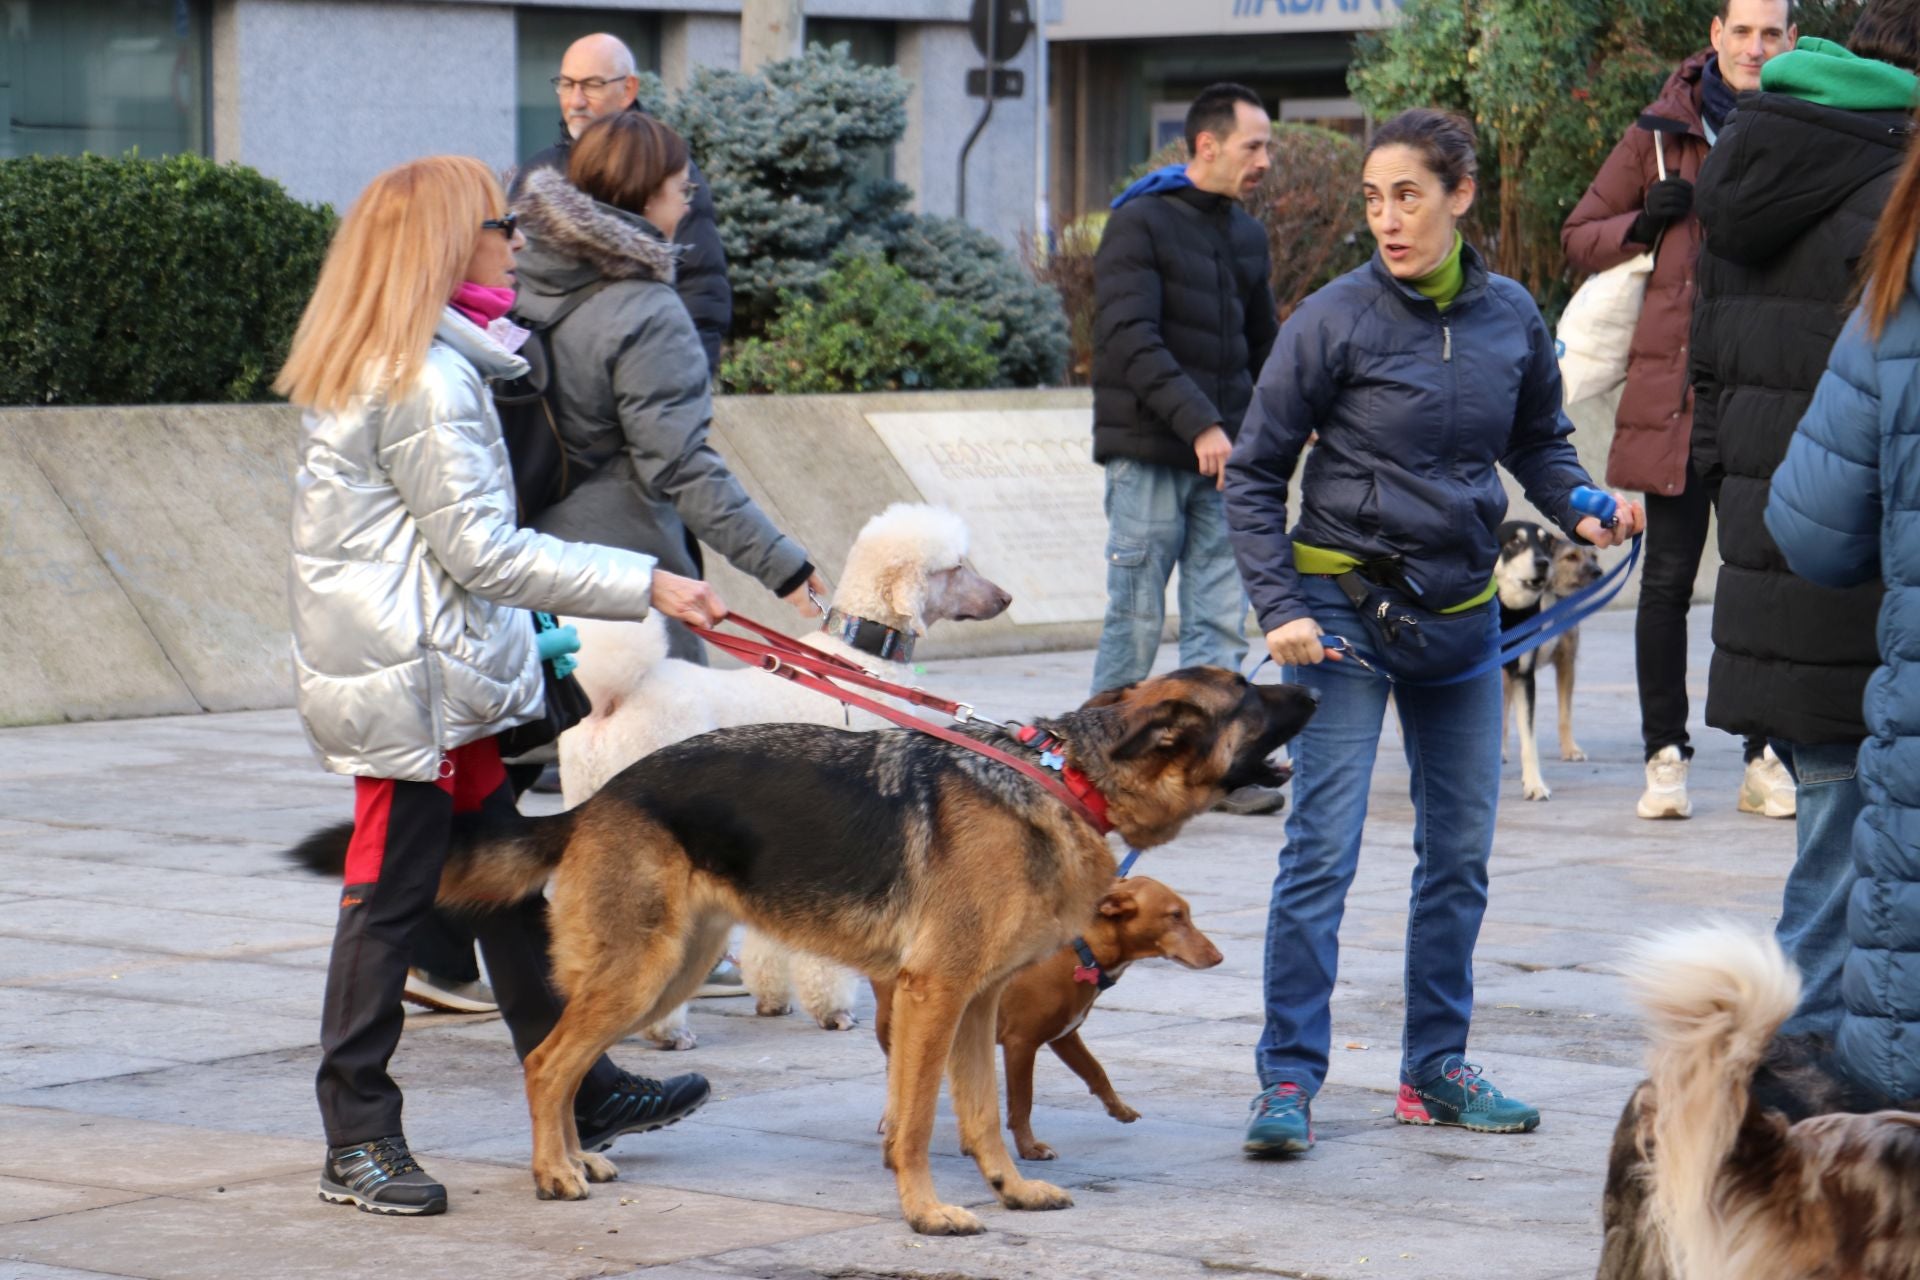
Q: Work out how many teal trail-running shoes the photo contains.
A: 2